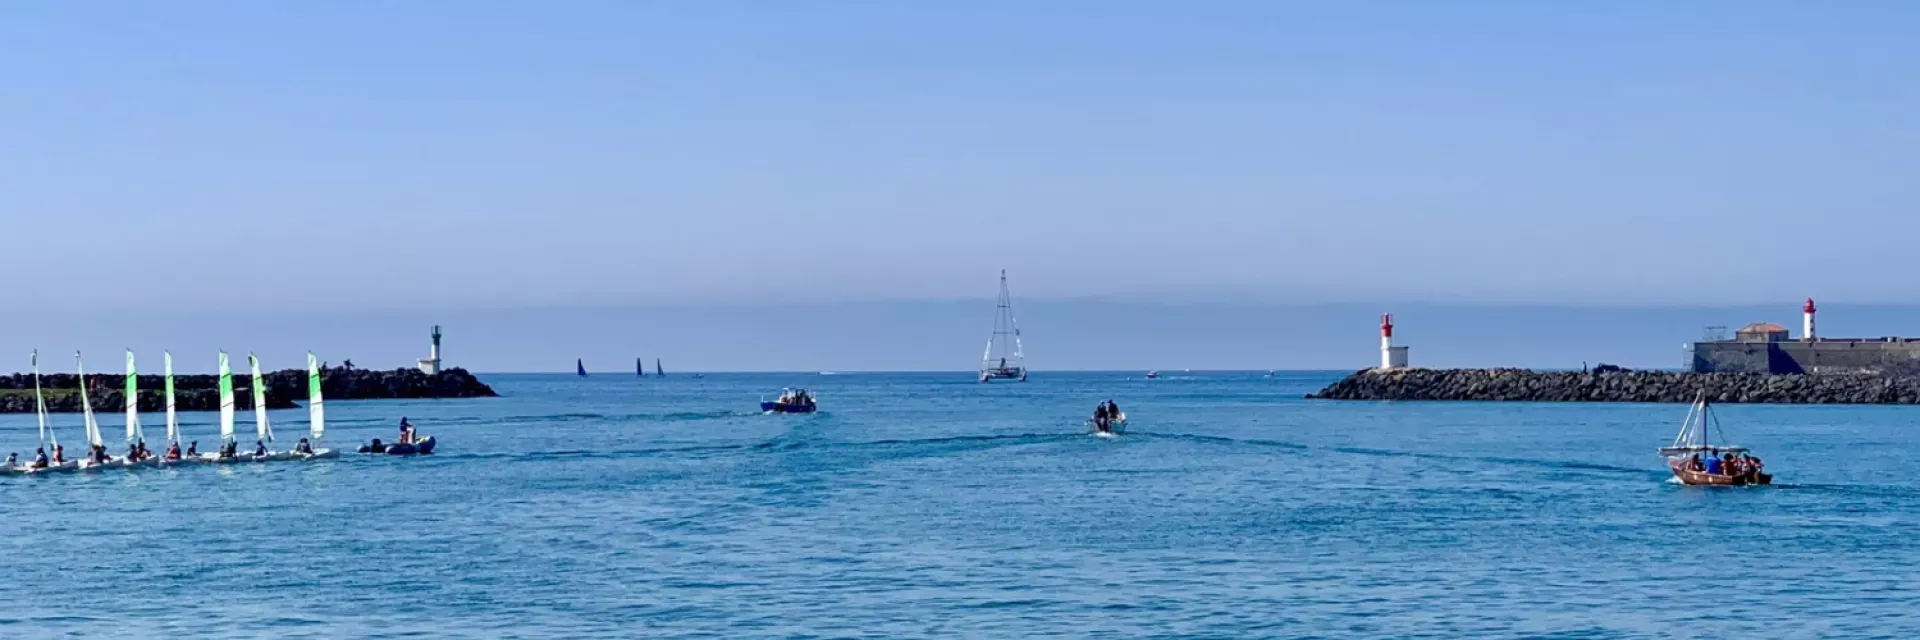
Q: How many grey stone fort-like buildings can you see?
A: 1